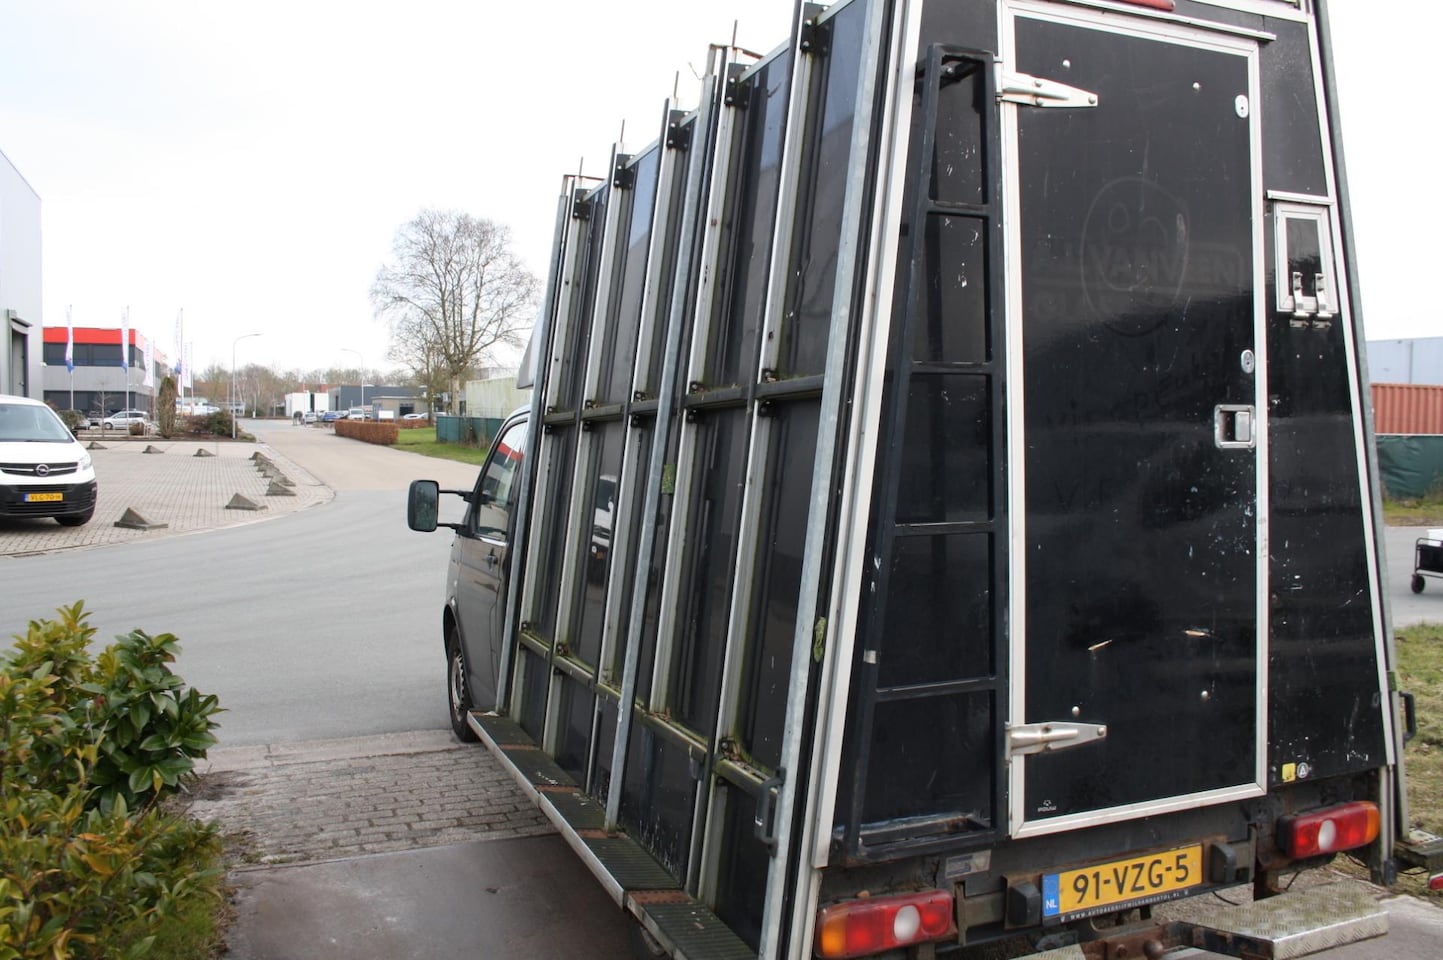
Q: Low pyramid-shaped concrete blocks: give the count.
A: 11